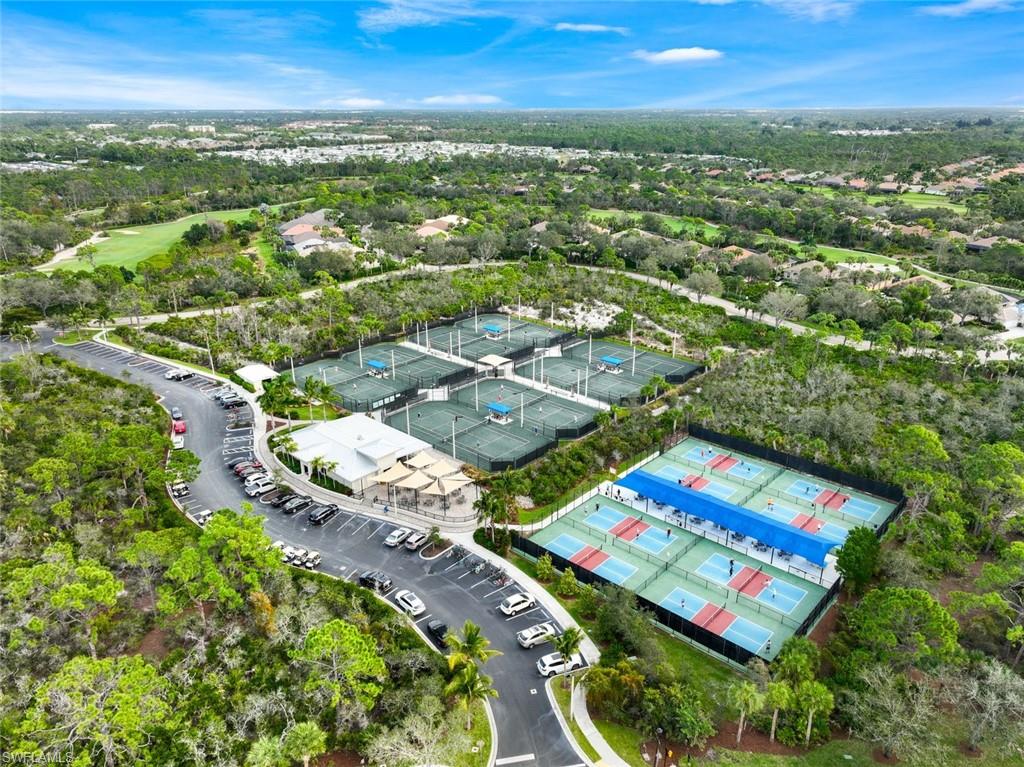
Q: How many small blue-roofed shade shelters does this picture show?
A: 4